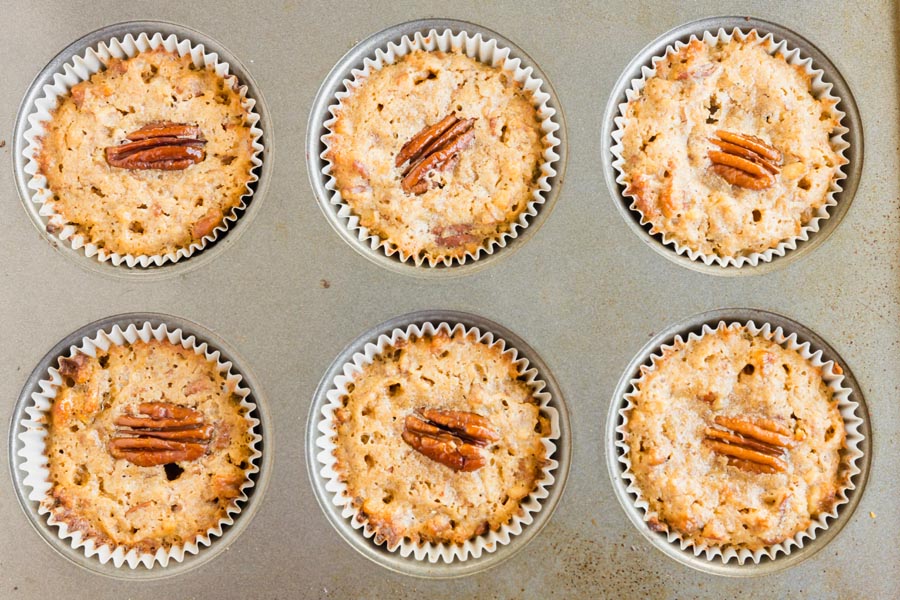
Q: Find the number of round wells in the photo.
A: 6